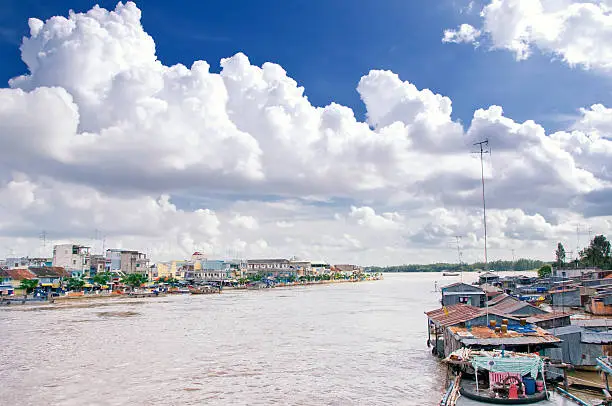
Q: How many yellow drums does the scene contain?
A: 5